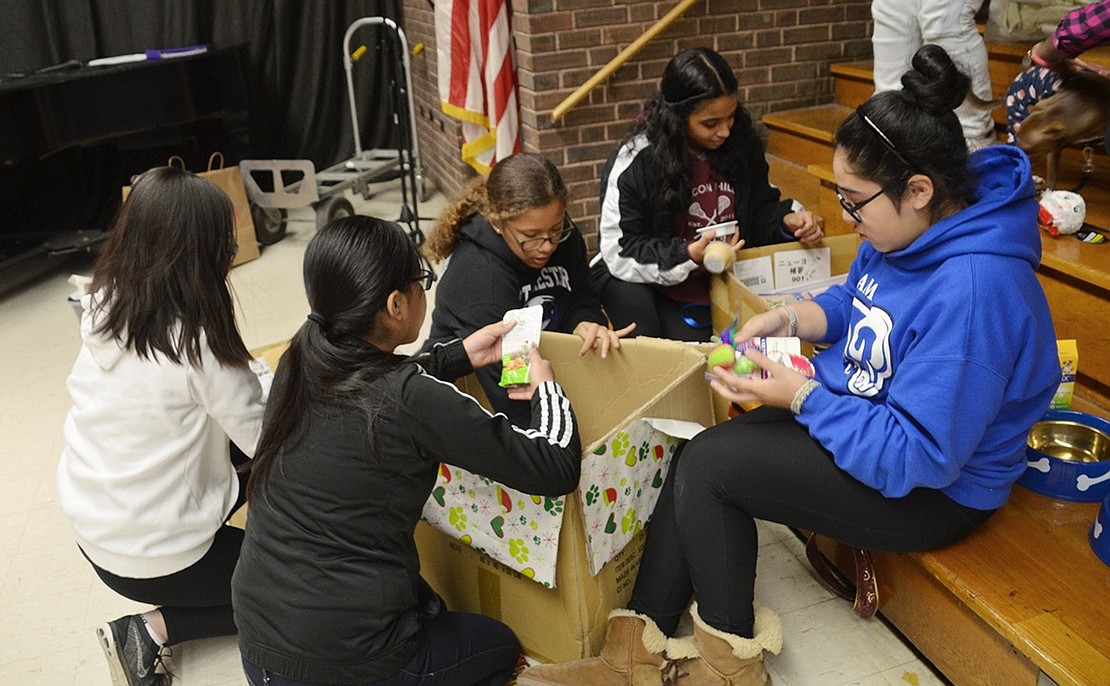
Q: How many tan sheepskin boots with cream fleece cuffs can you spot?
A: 2